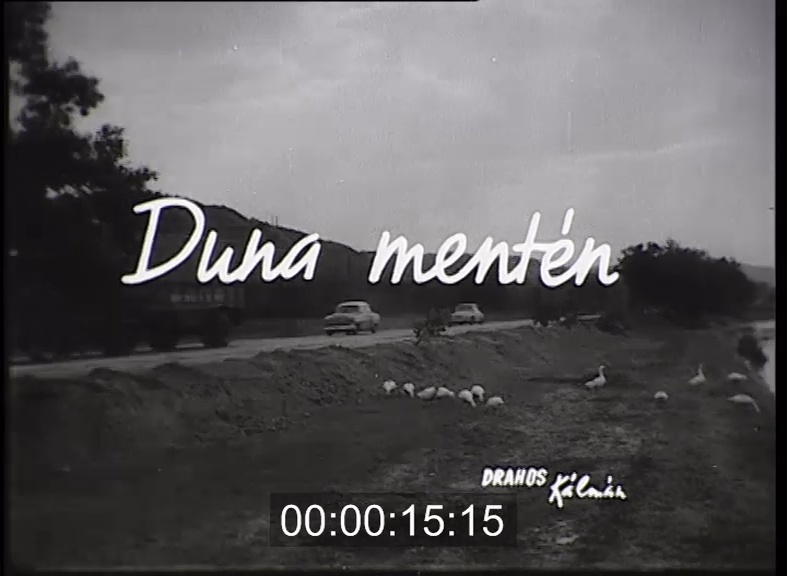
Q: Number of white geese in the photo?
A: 12